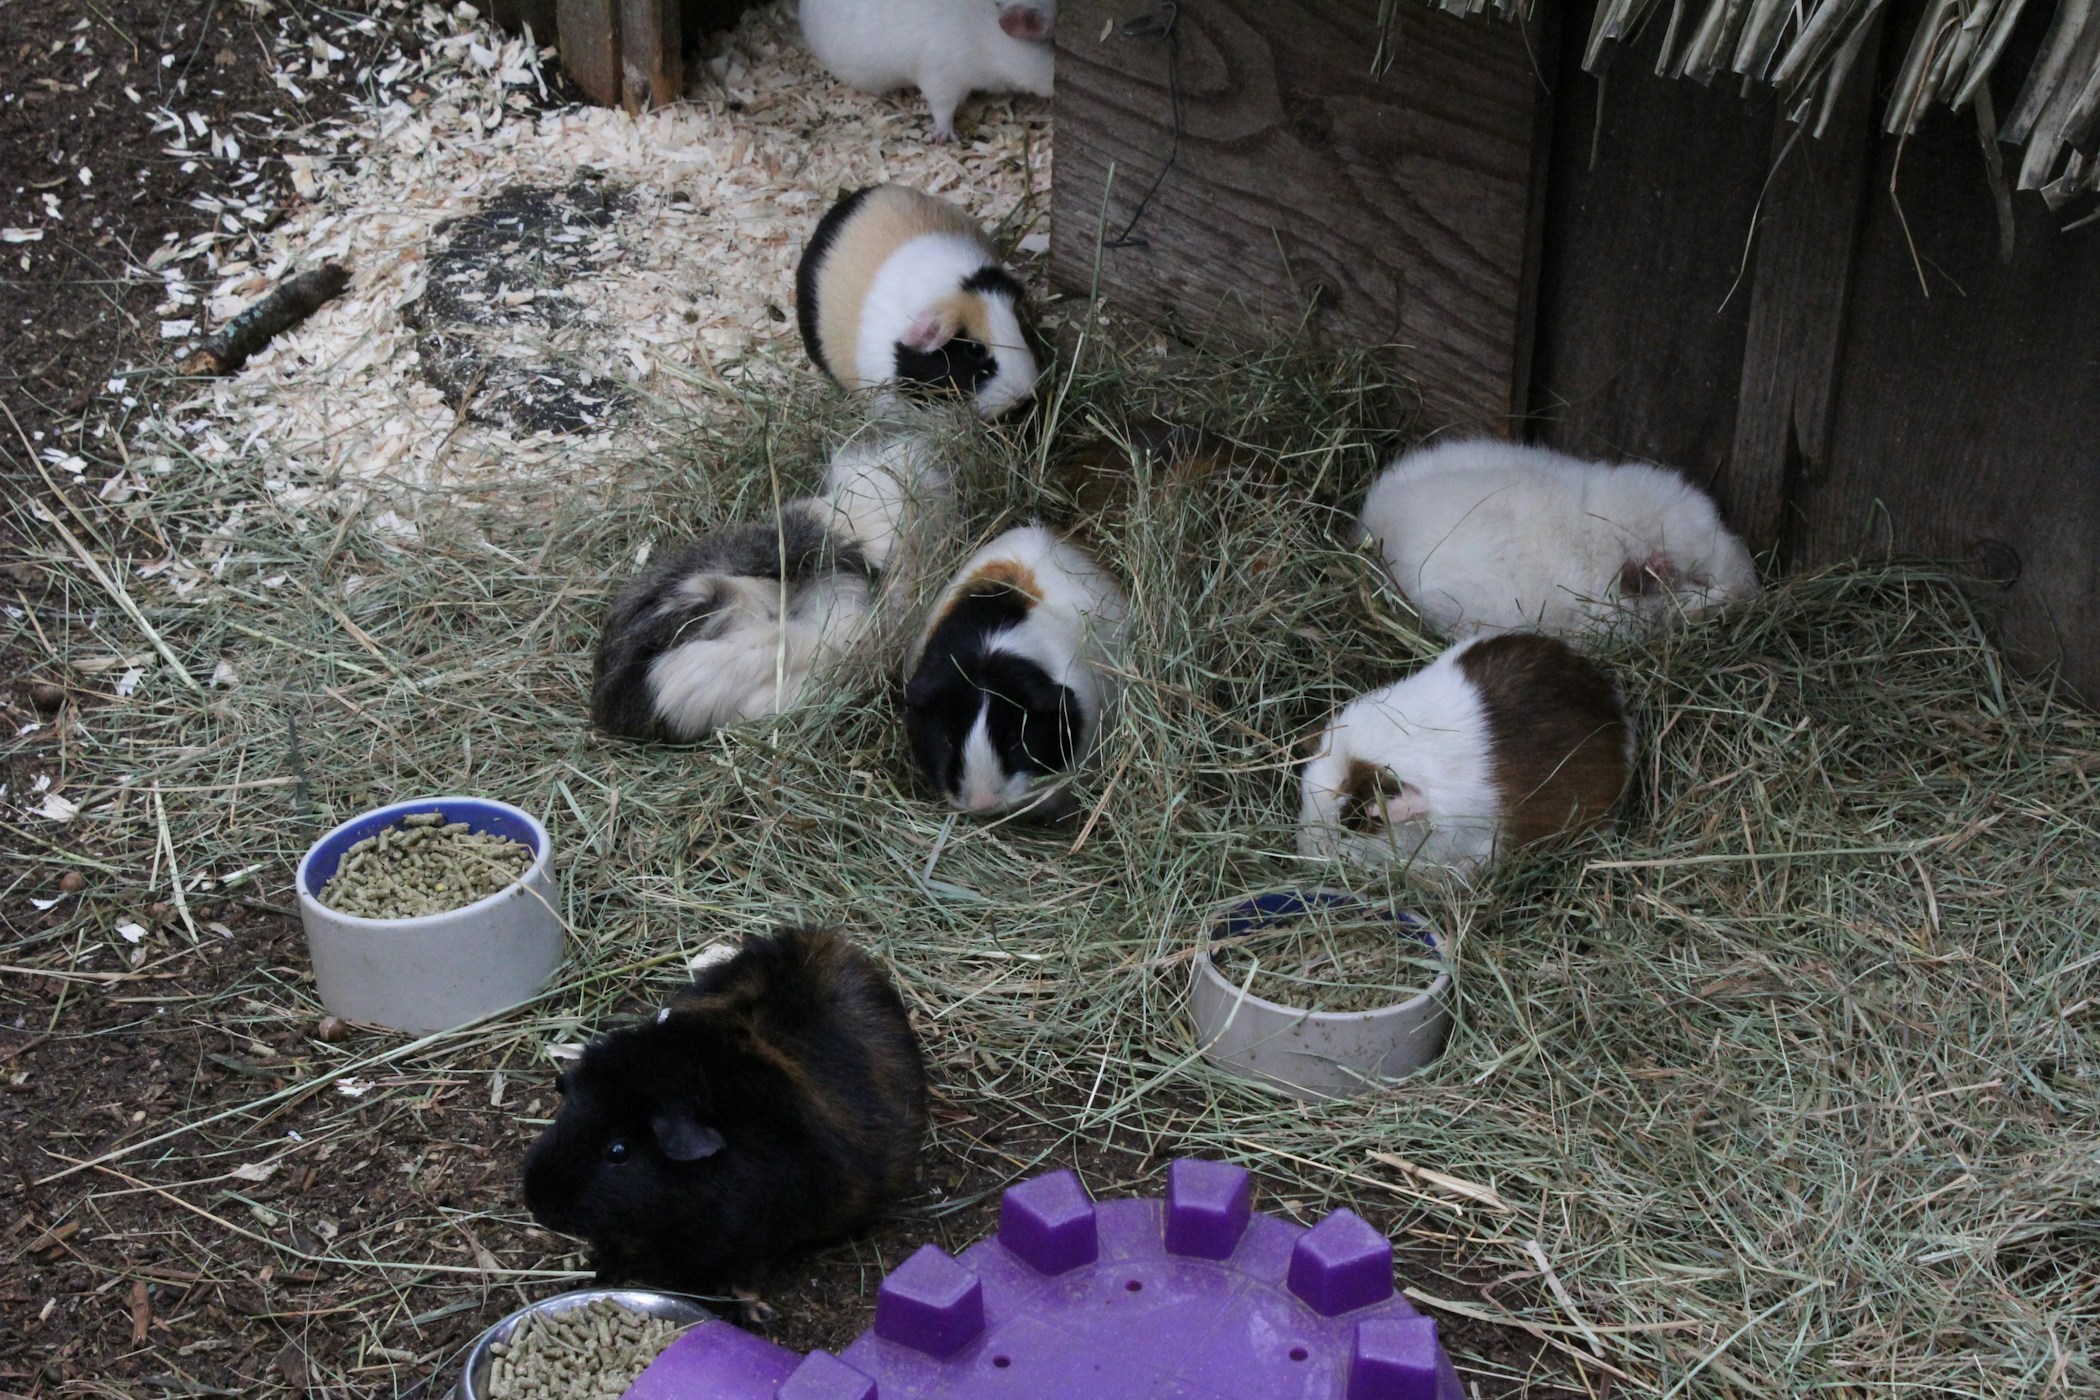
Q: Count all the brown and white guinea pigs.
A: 1